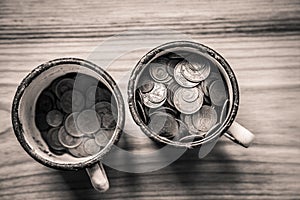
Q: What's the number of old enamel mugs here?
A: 2